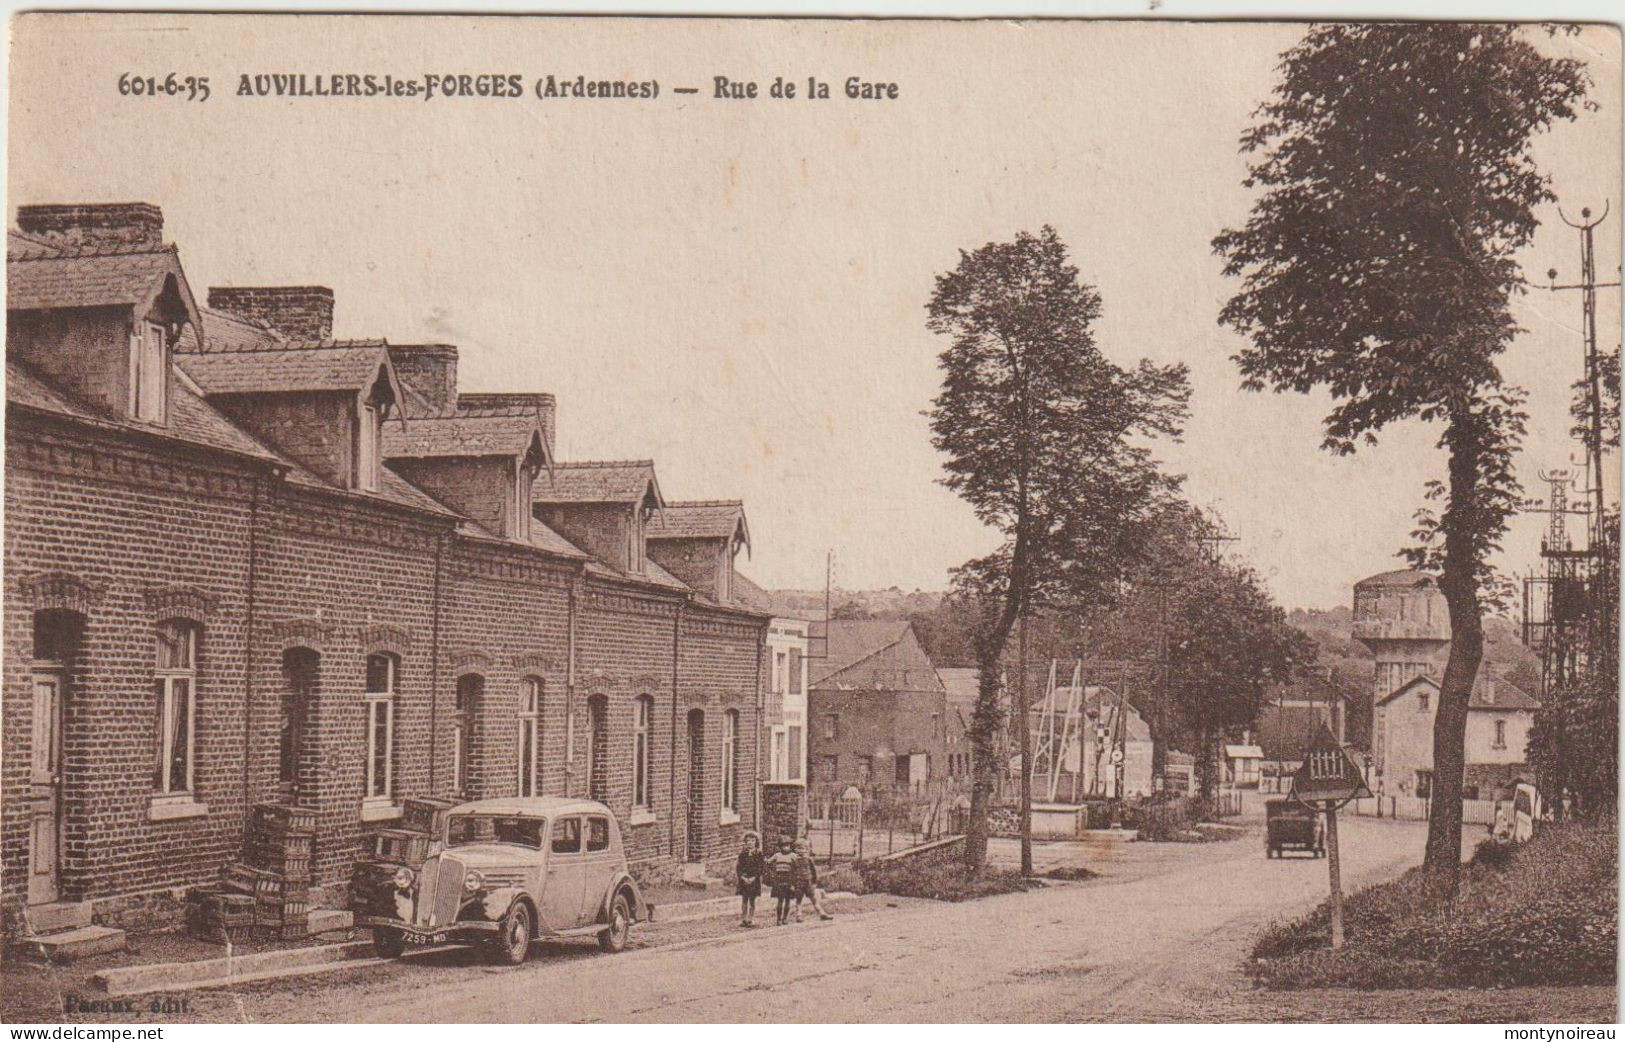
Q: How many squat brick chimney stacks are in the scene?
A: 4